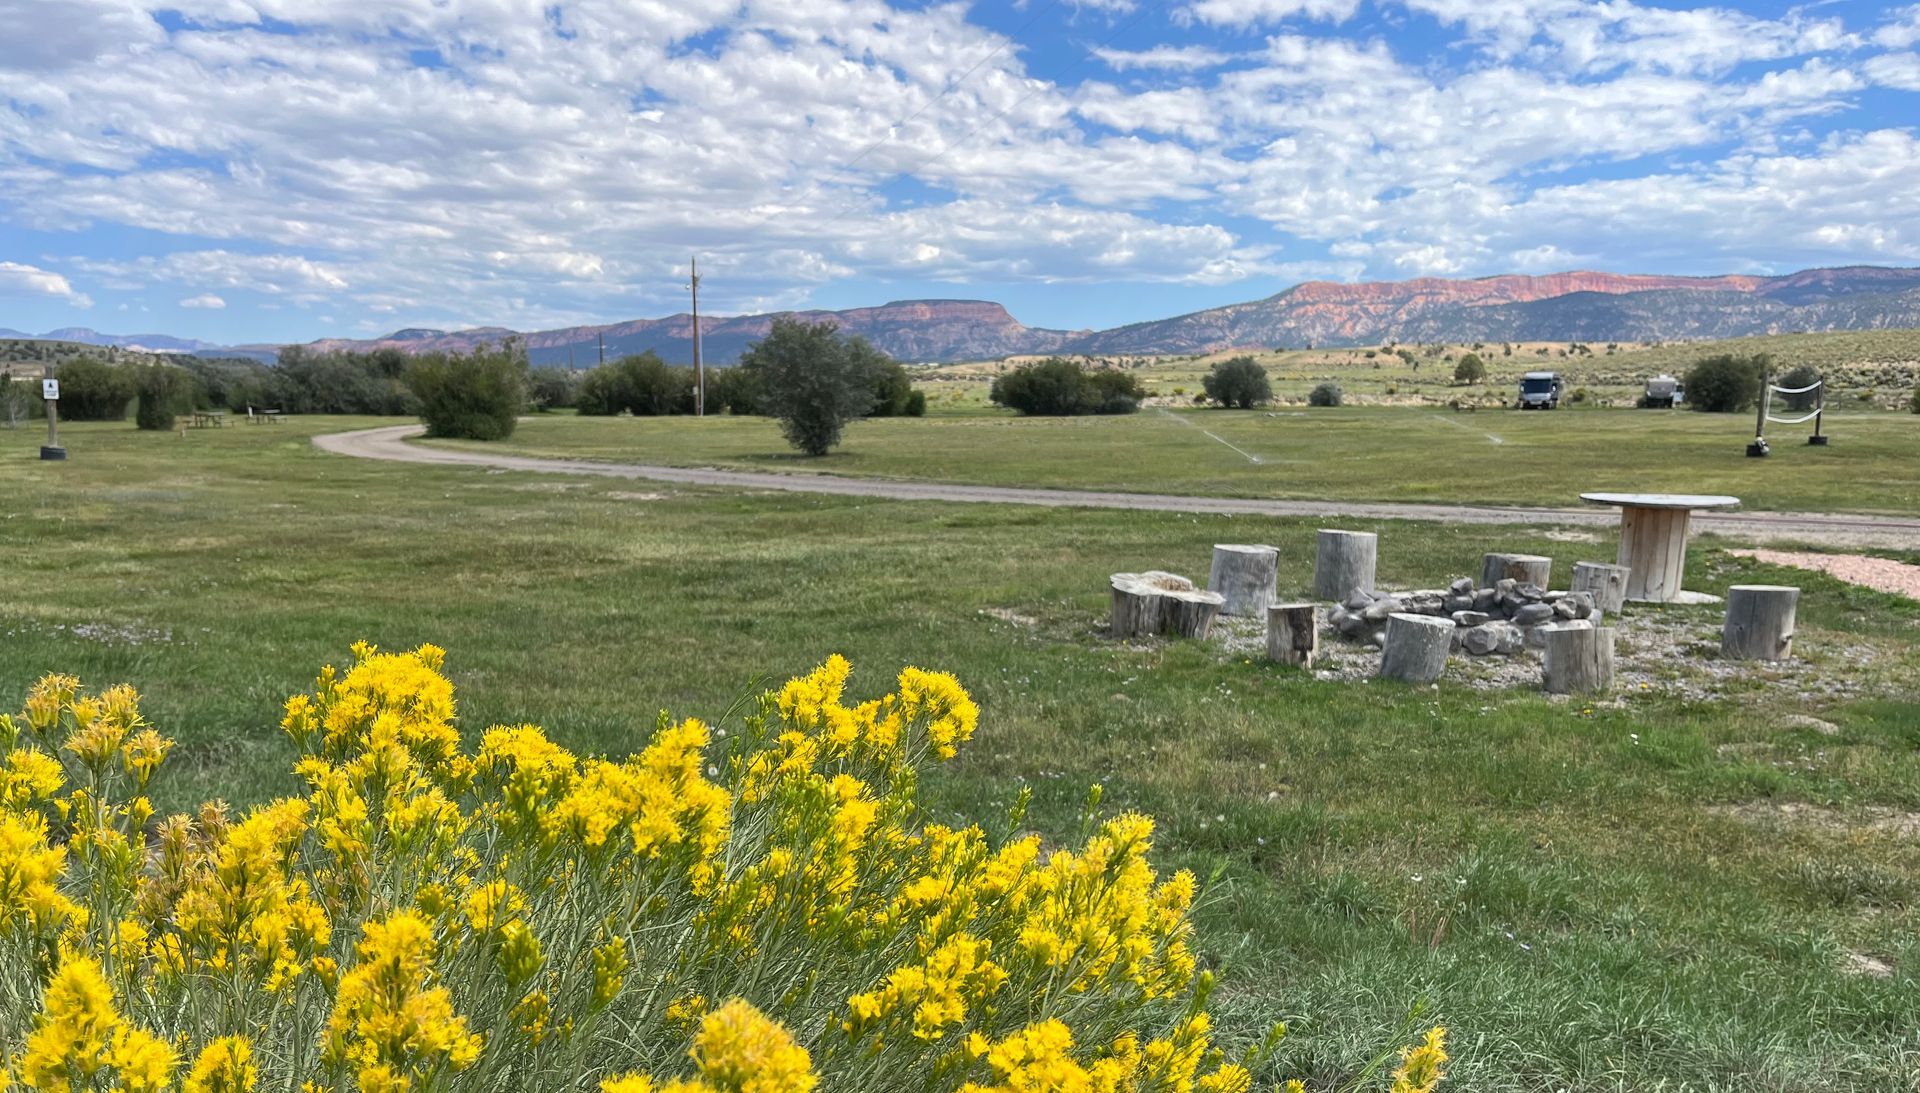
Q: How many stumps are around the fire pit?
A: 9